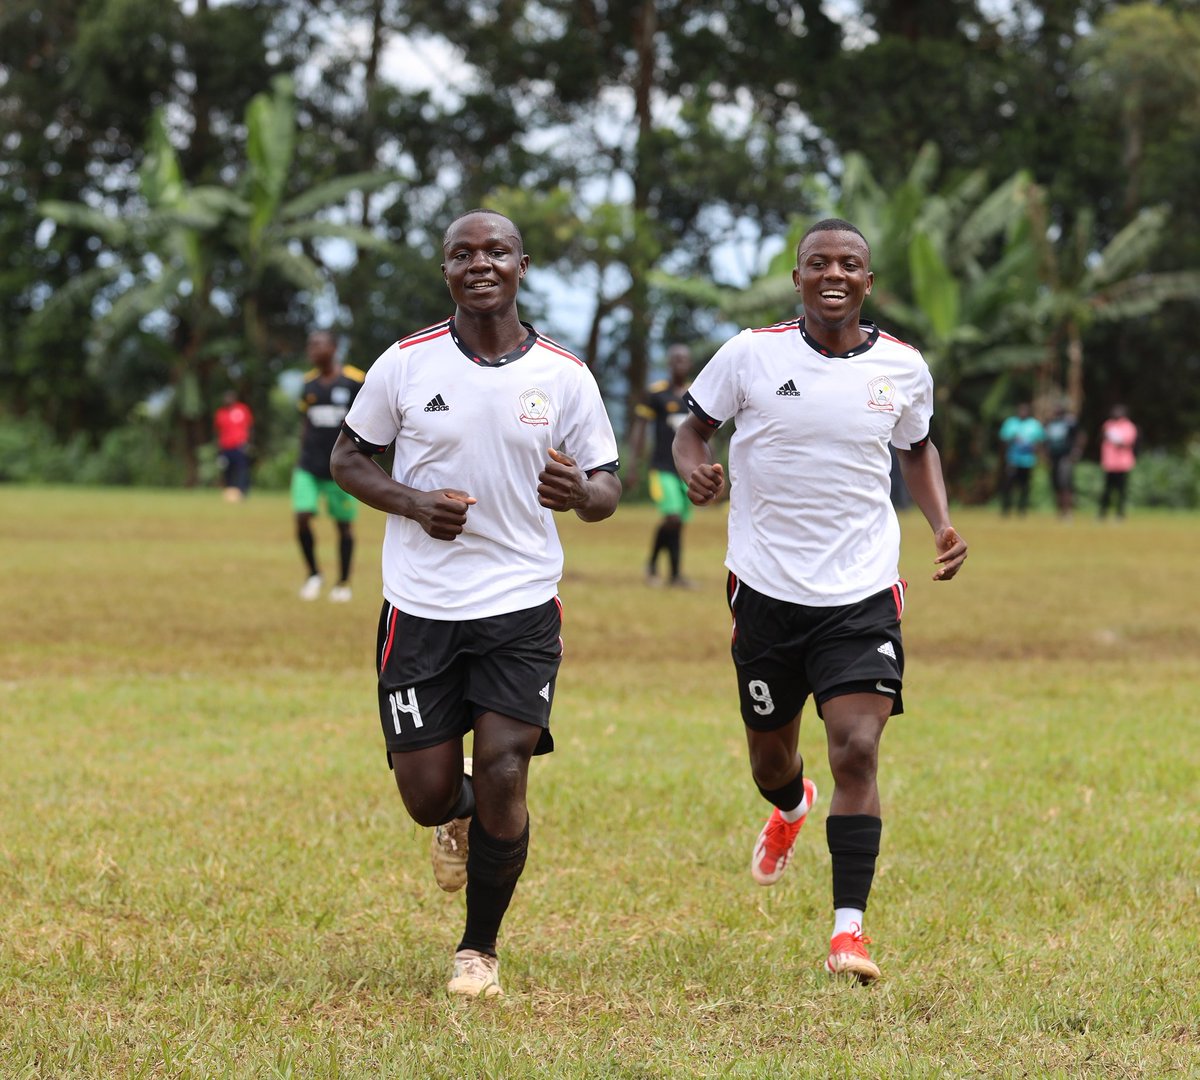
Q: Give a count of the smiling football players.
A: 2